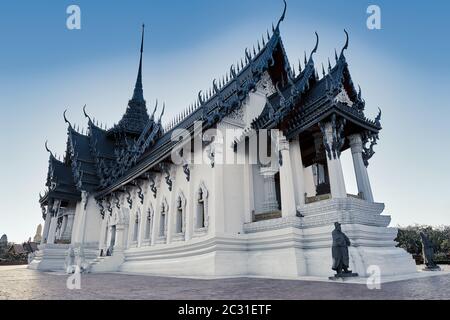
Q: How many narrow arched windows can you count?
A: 5